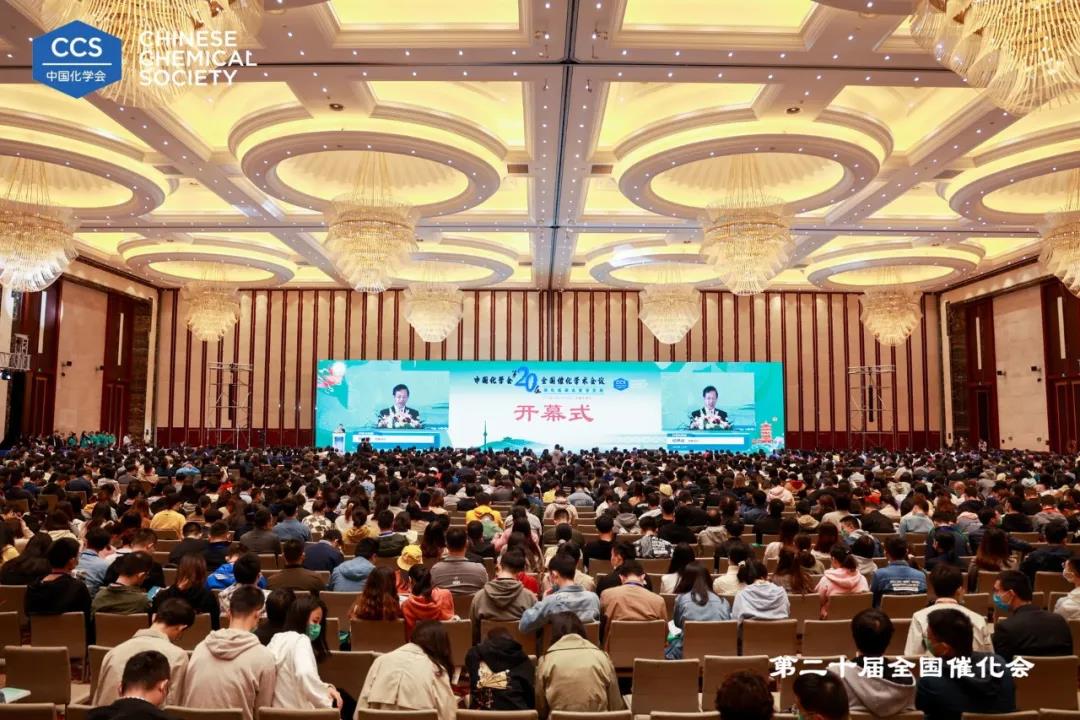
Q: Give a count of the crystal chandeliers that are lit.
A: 10